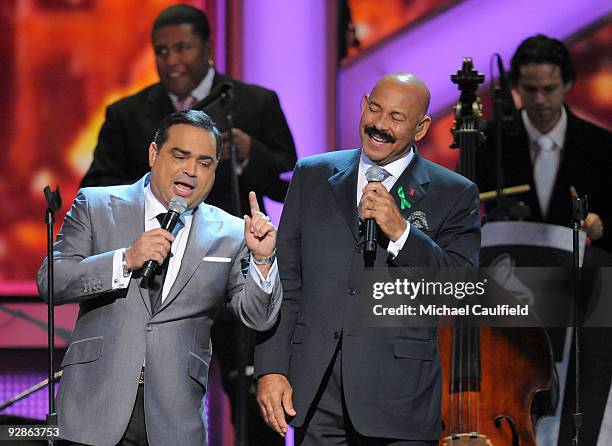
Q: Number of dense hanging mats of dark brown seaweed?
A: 0